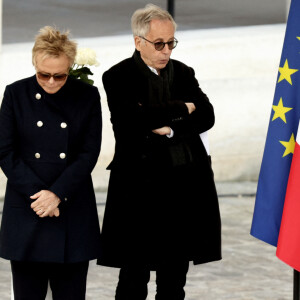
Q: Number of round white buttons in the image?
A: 5